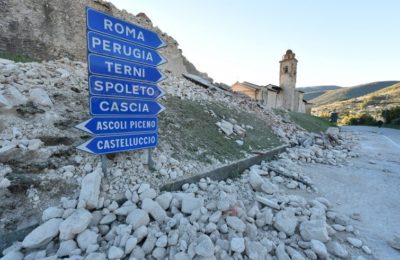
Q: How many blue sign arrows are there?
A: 7